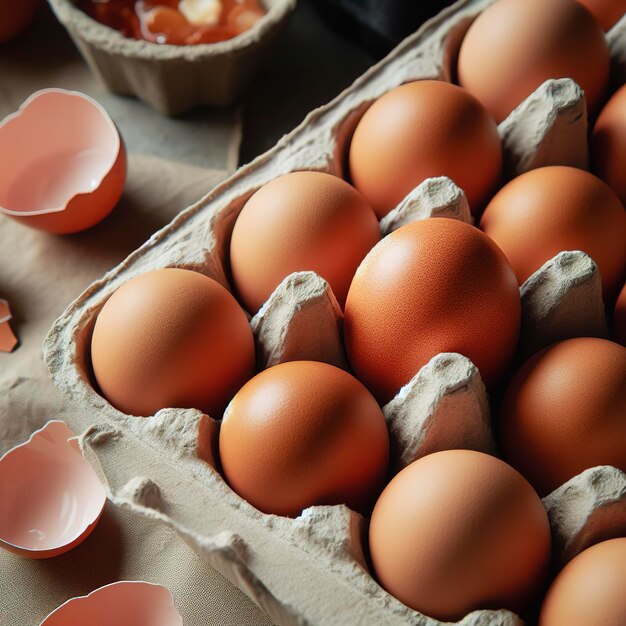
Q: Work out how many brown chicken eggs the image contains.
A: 13